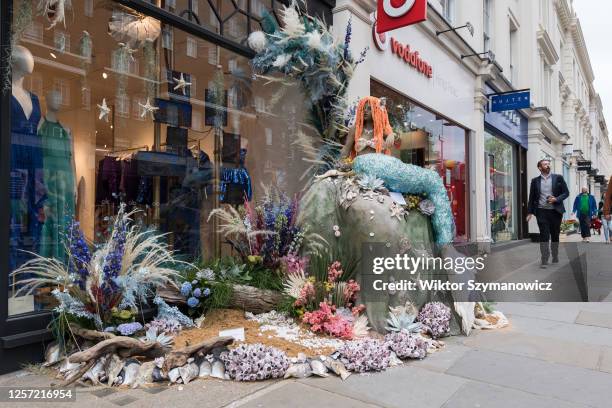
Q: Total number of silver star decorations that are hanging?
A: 3